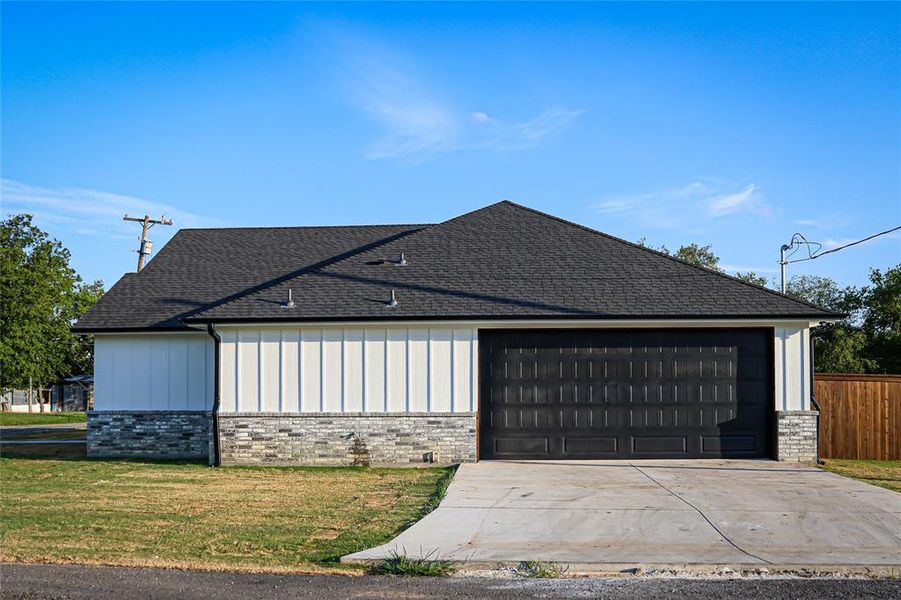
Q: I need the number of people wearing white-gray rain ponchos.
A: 0